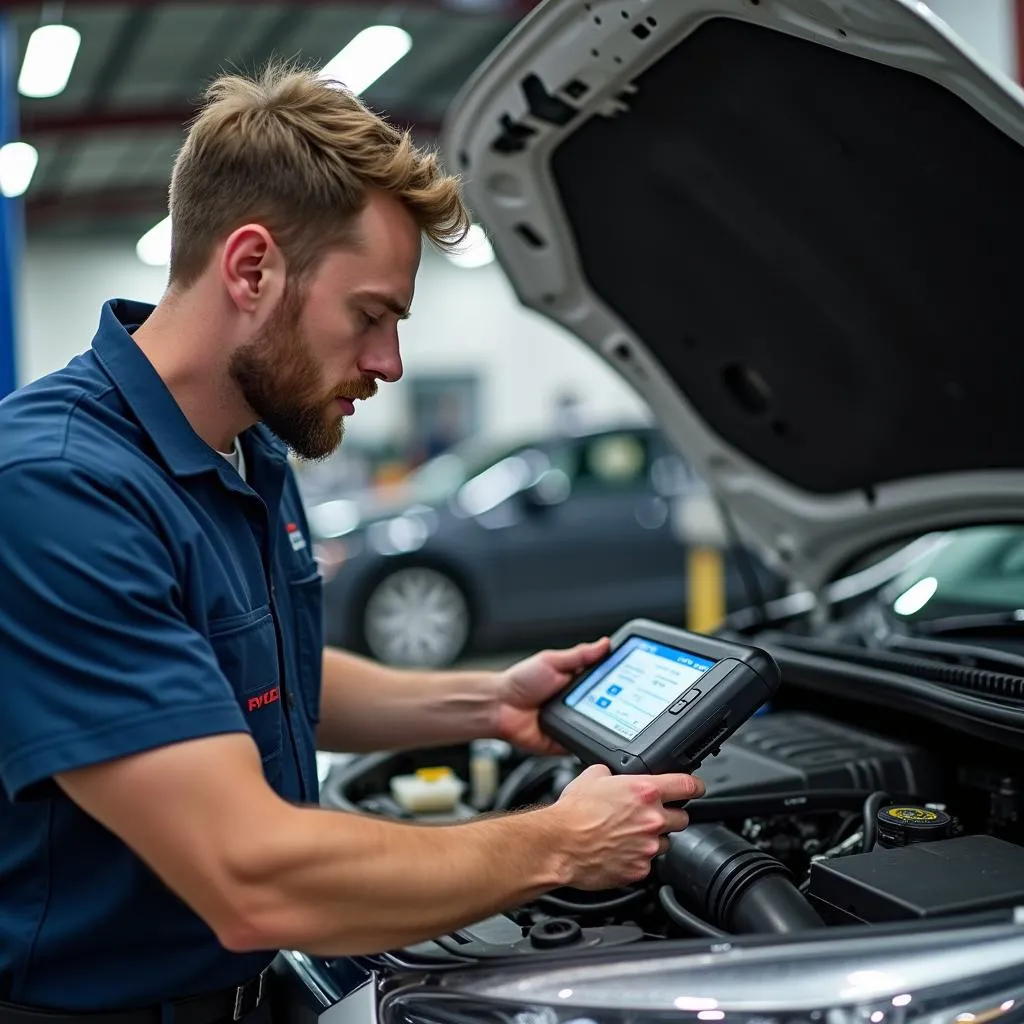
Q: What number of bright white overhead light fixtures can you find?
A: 5